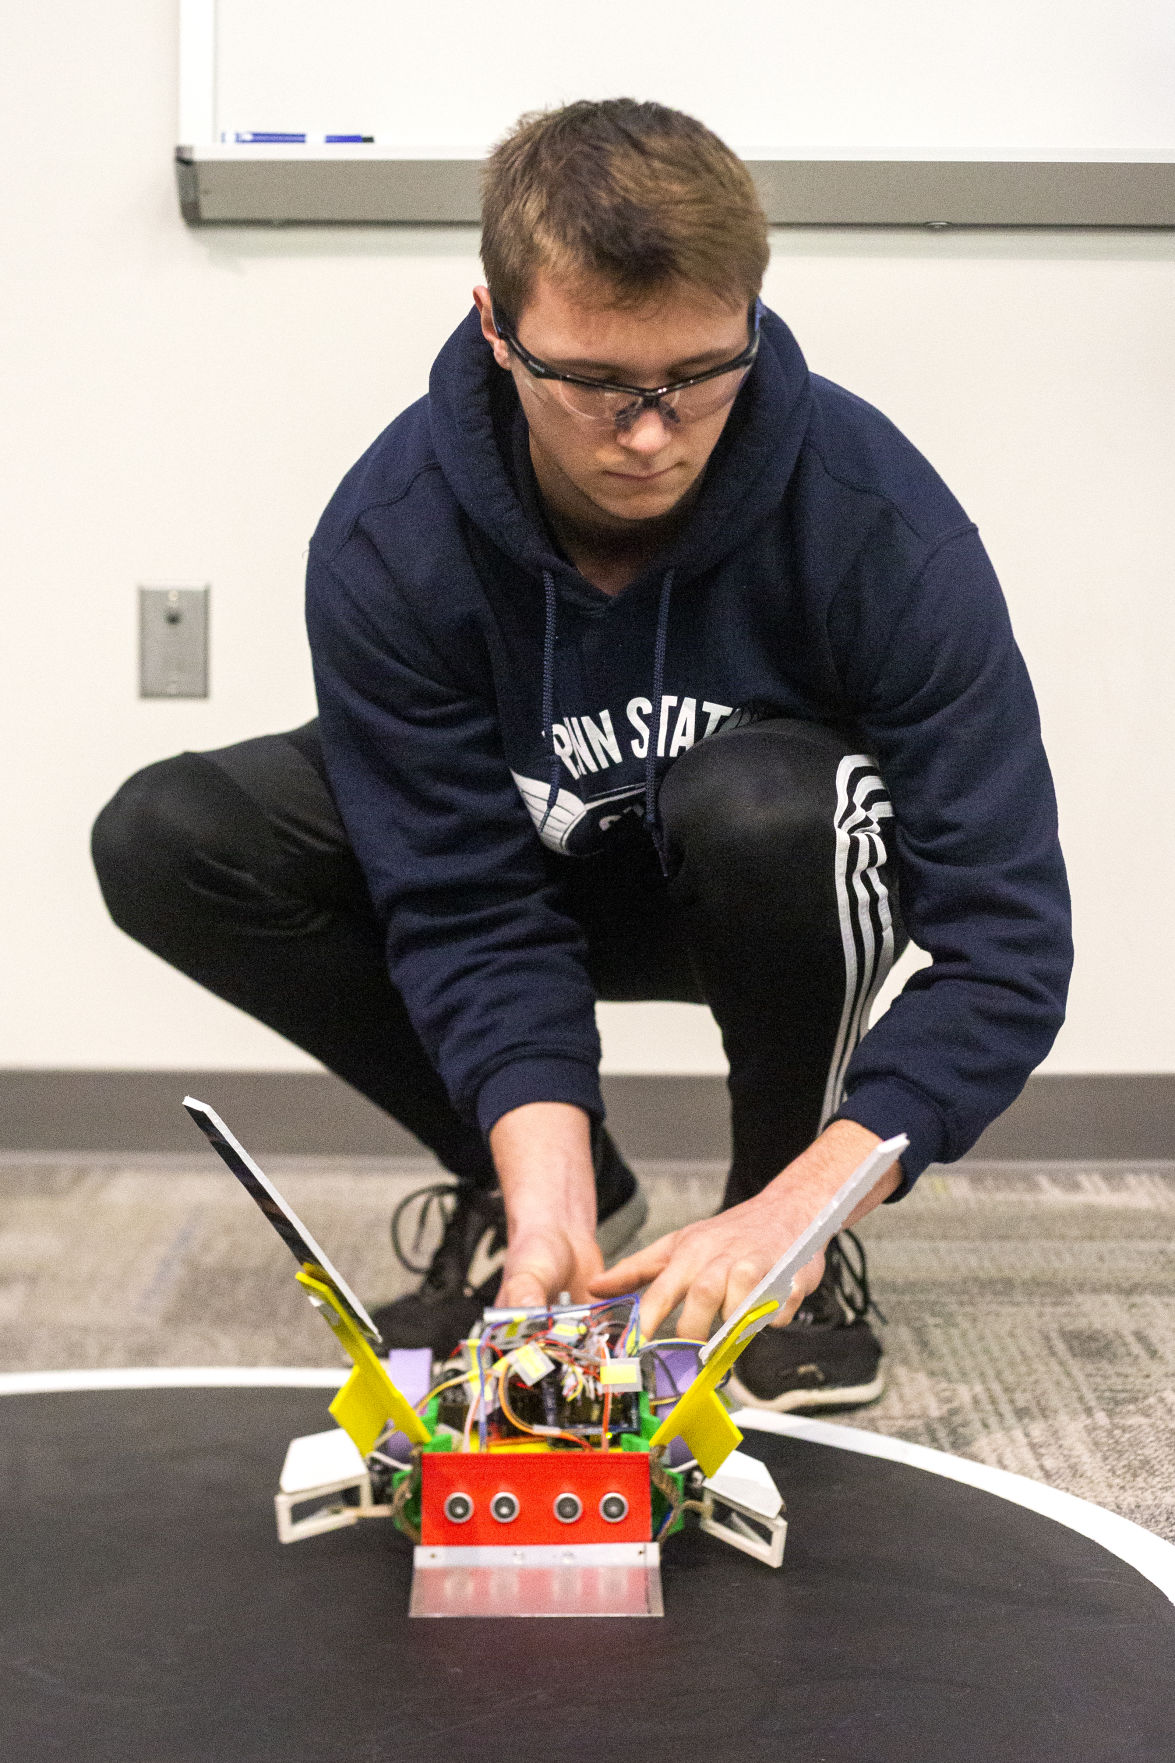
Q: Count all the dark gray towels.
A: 0